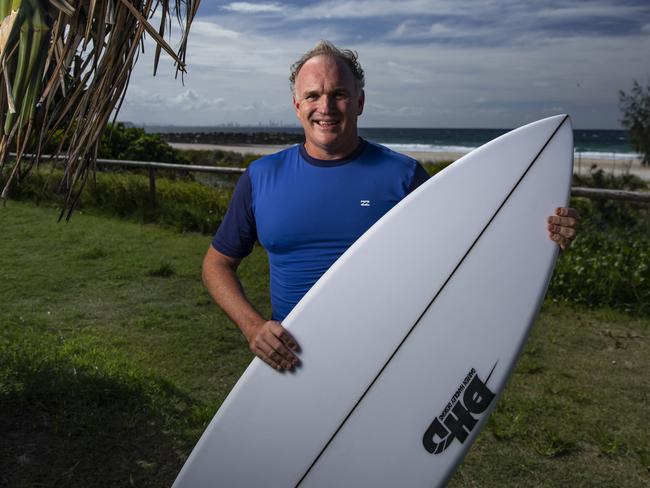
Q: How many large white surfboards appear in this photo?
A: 1